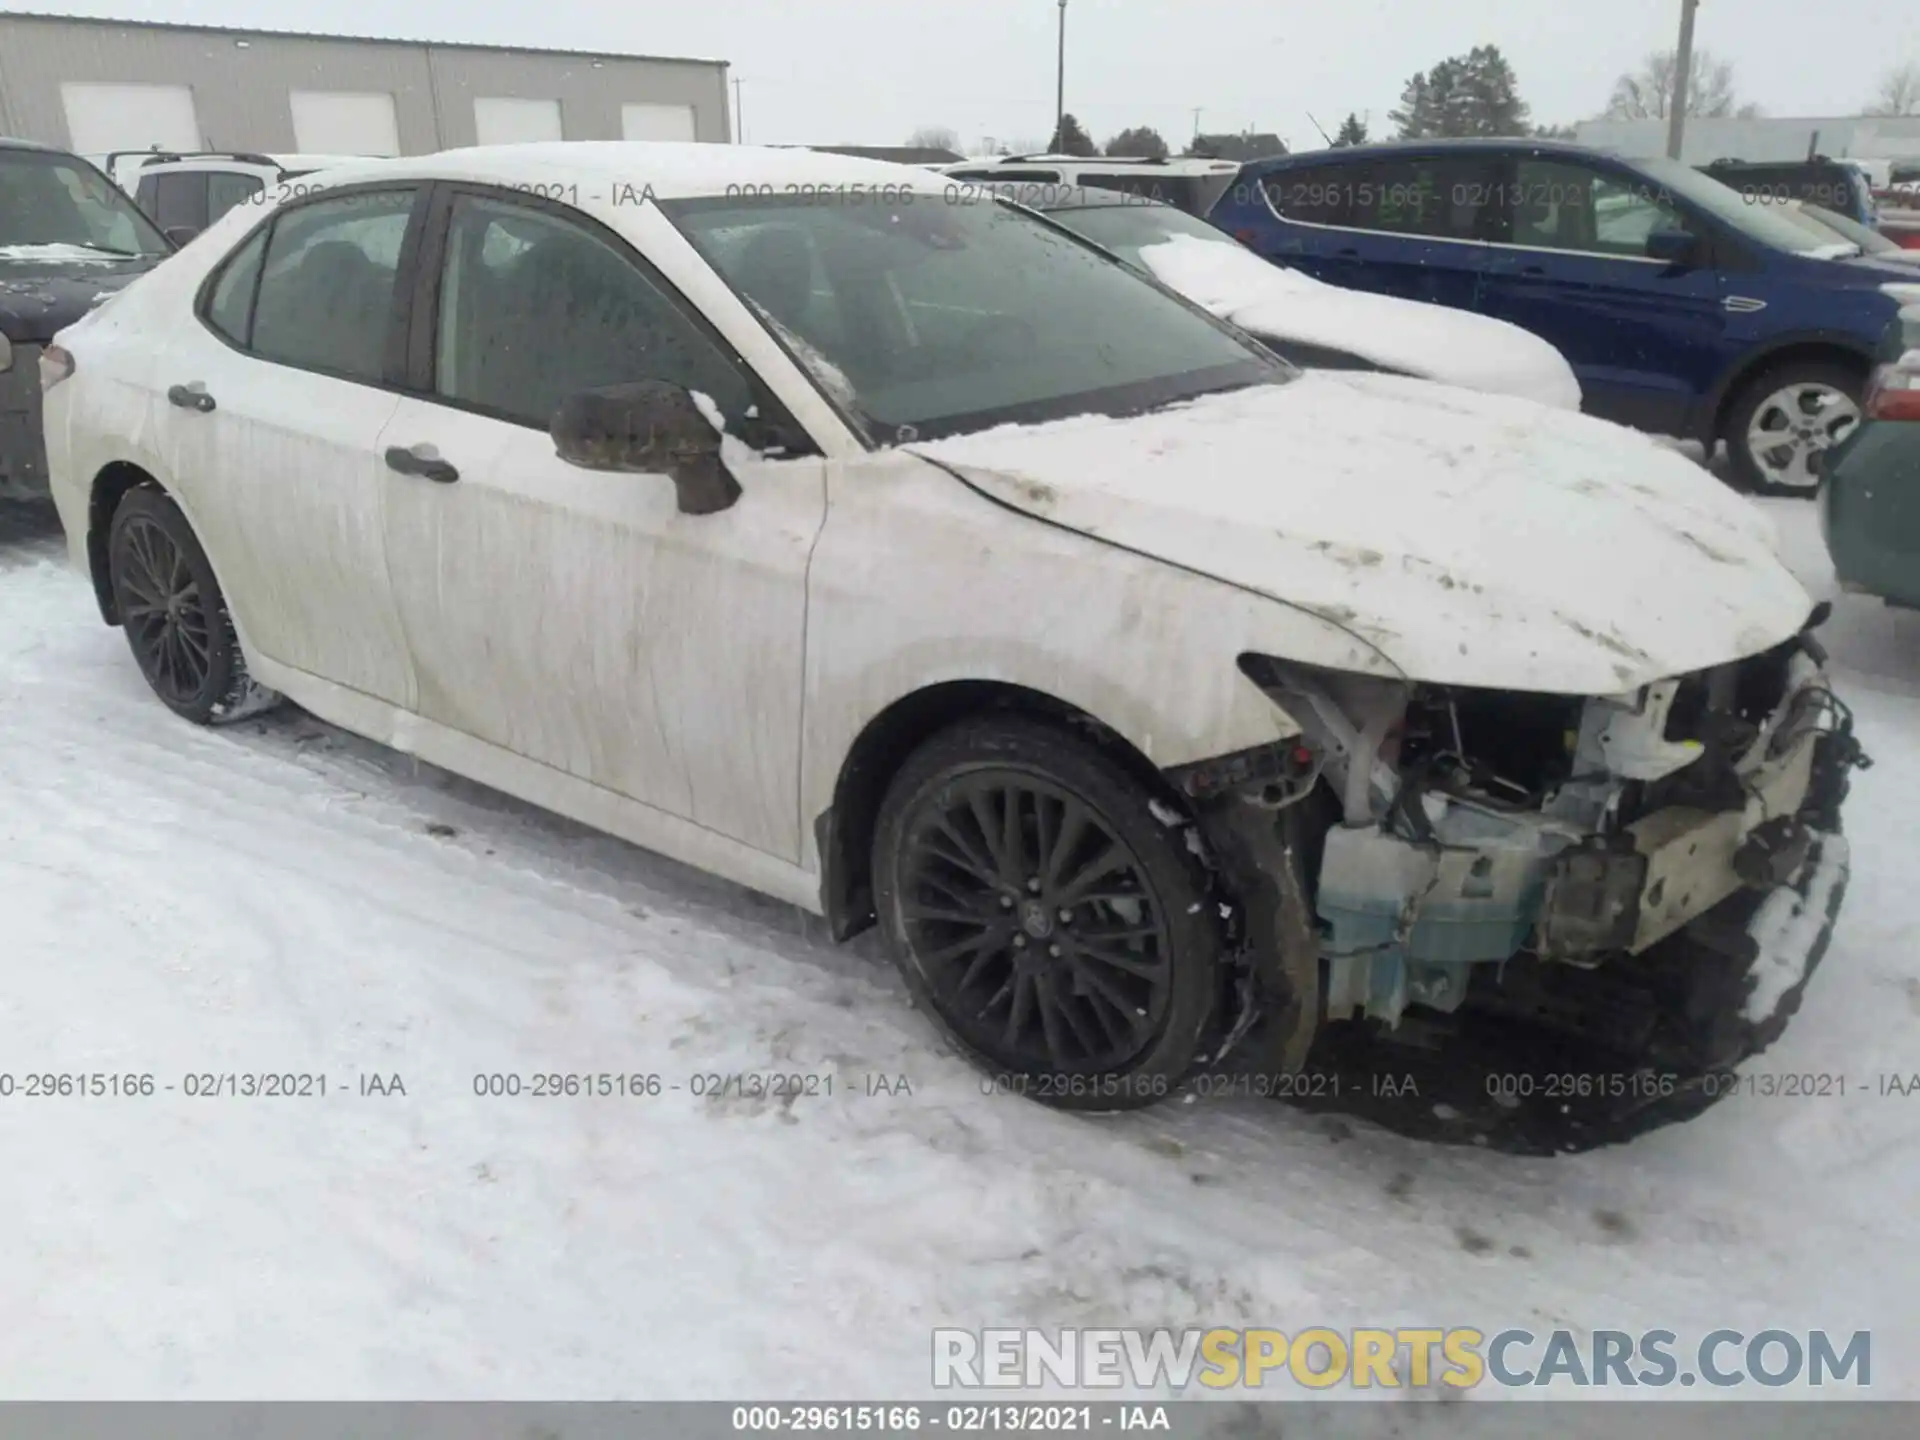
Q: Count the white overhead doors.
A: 4